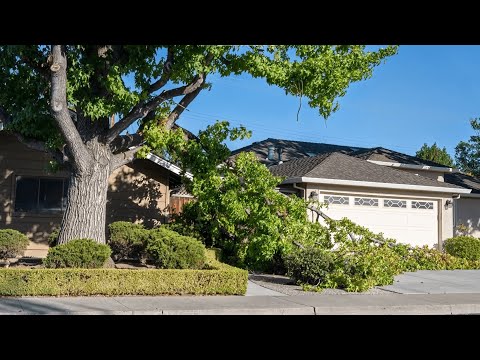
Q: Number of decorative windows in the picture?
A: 4